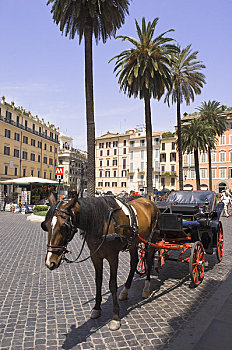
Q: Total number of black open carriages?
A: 1